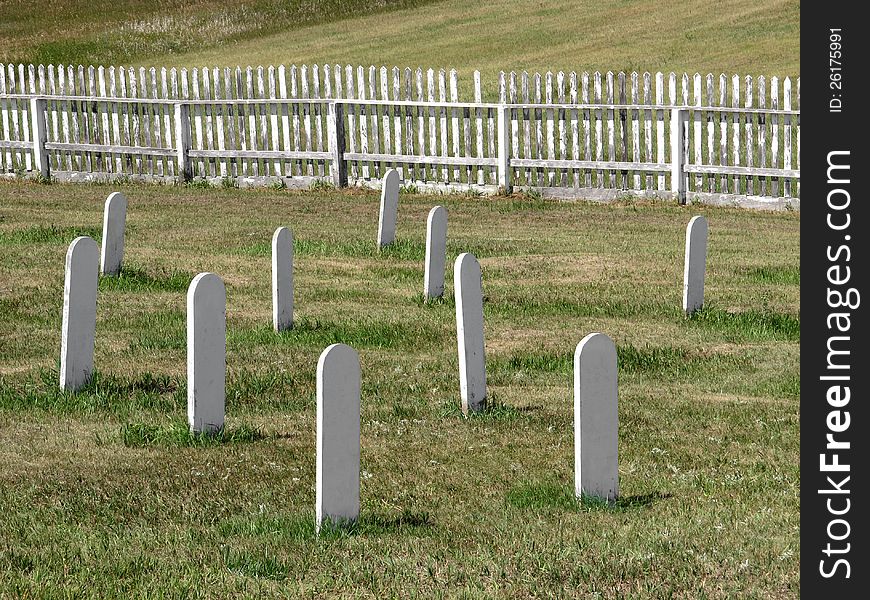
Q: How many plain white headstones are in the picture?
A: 10